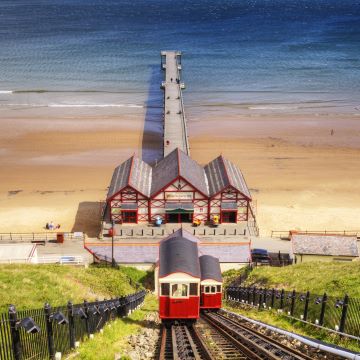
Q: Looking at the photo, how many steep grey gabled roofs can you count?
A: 3